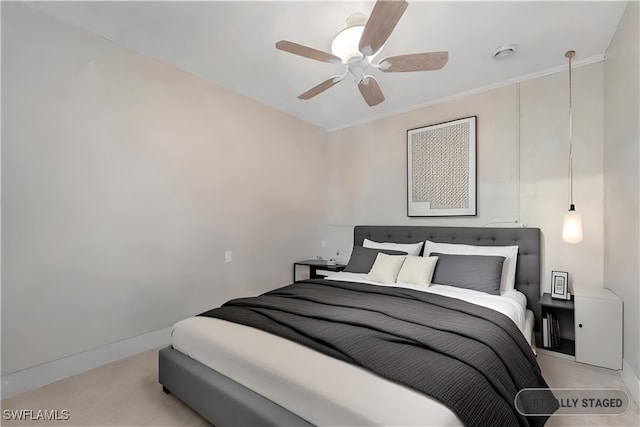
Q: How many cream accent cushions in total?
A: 2